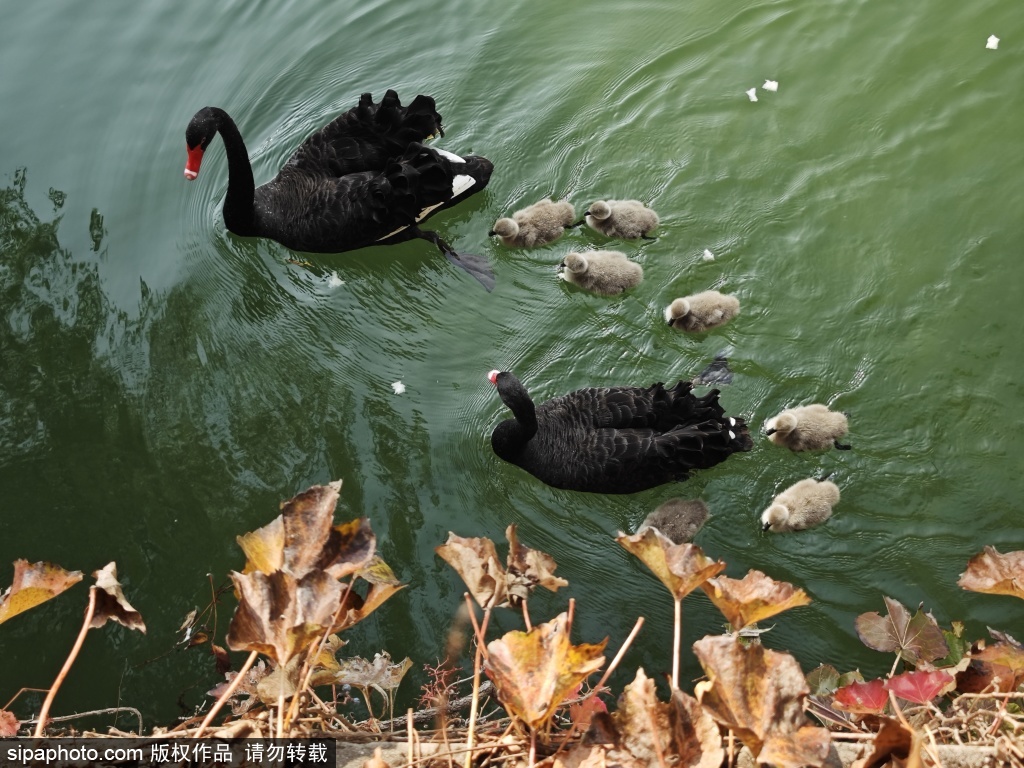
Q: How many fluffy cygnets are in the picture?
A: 7